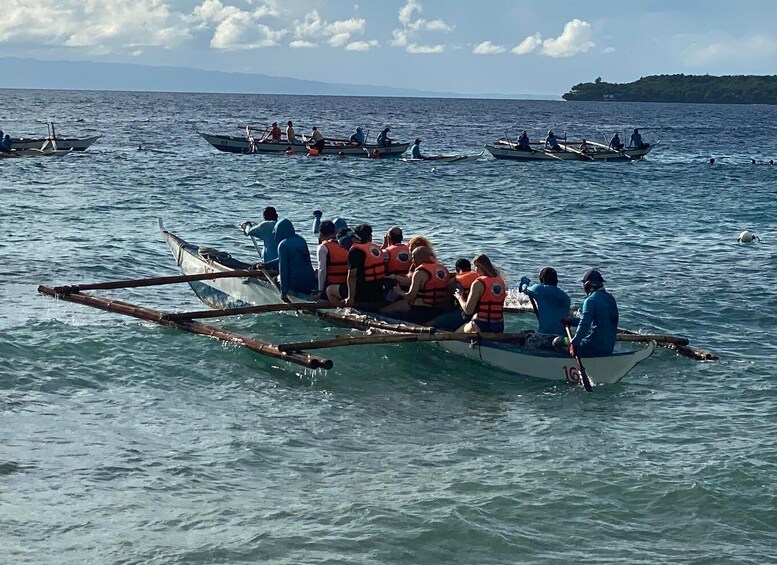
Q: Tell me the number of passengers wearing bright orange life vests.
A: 7